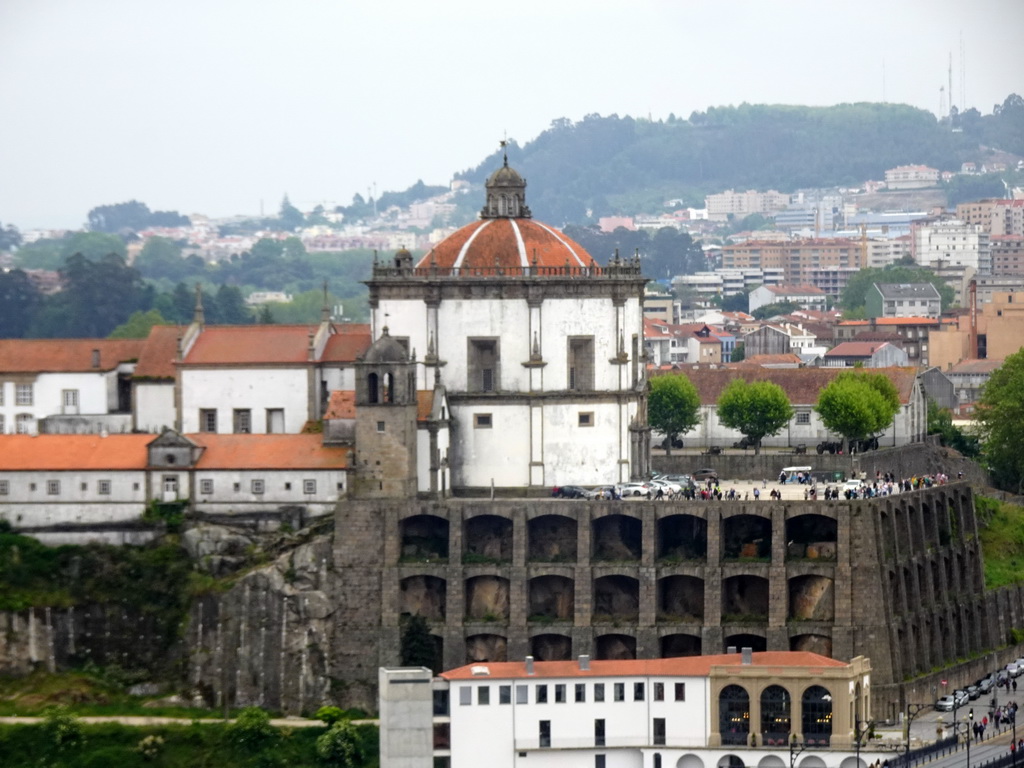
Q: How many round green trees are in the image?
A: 3